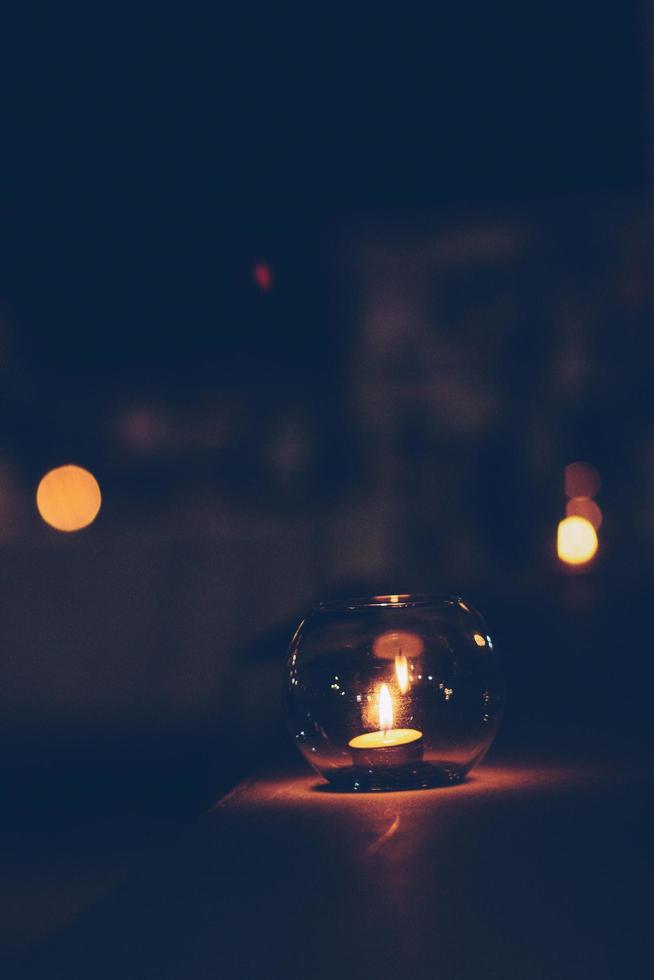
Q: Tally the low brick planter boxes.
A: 0